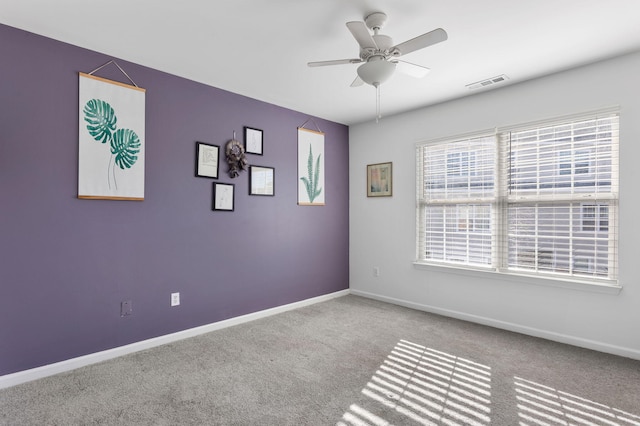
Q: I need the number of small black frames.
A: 4